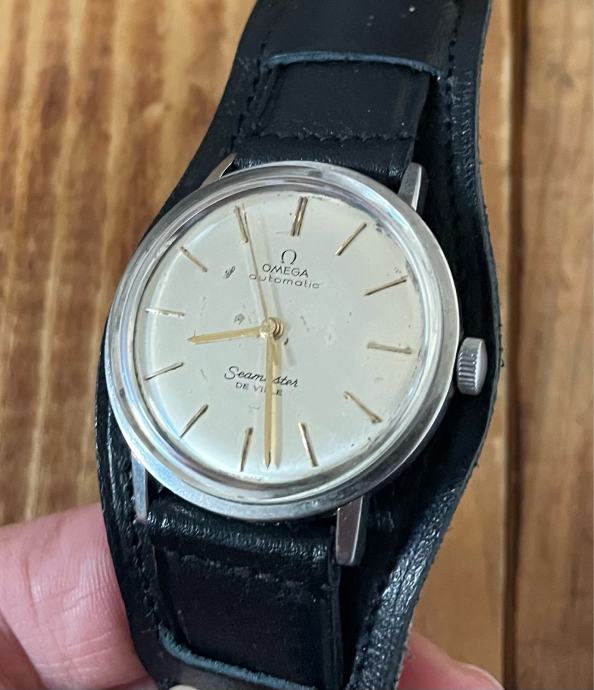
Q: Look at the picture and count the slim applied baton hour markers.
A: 12